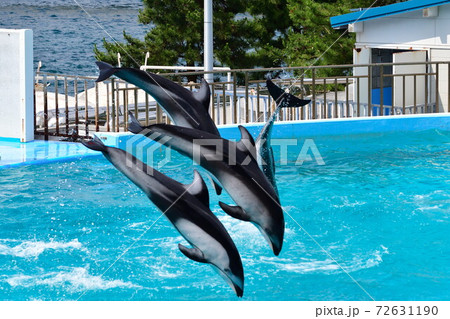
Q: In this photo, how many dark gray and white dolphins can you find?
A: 4